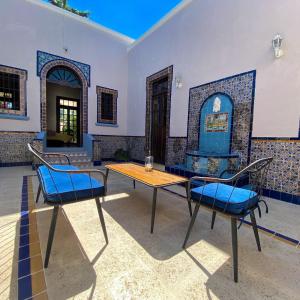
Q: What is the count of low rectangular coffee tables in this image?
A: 1